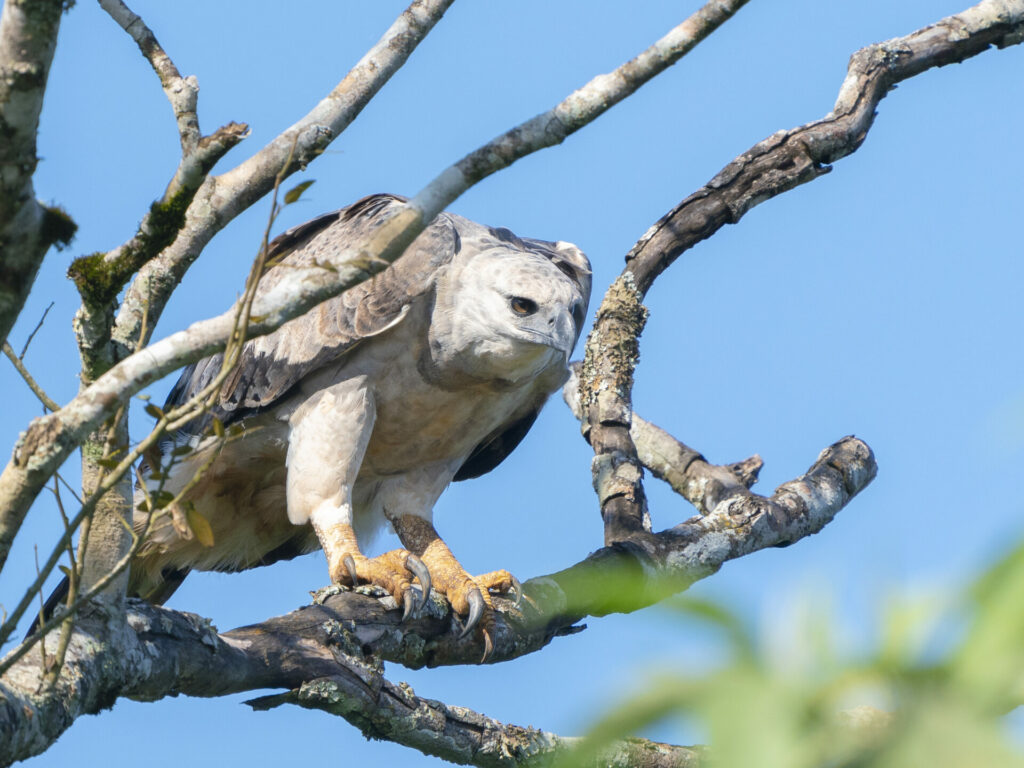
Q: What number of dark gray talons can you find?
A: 6